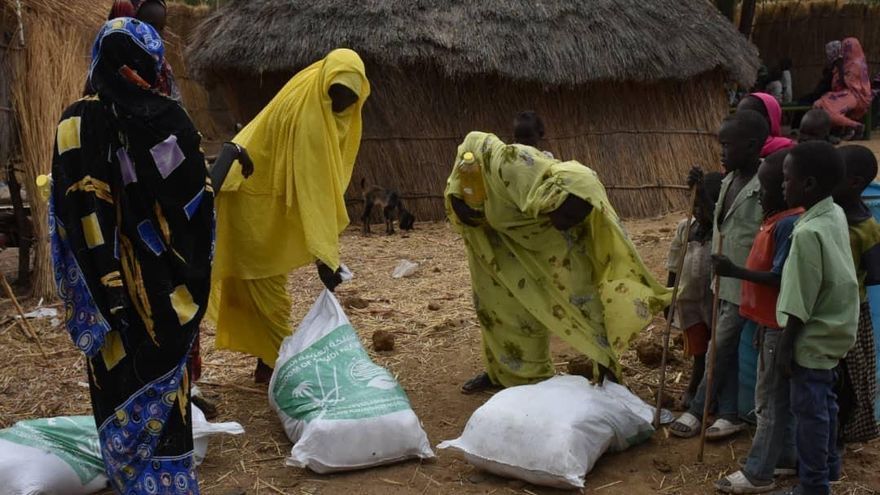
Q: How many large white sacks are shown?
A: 3